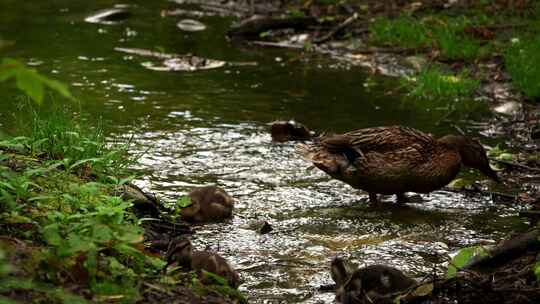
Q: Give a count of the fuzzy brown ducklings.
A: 3